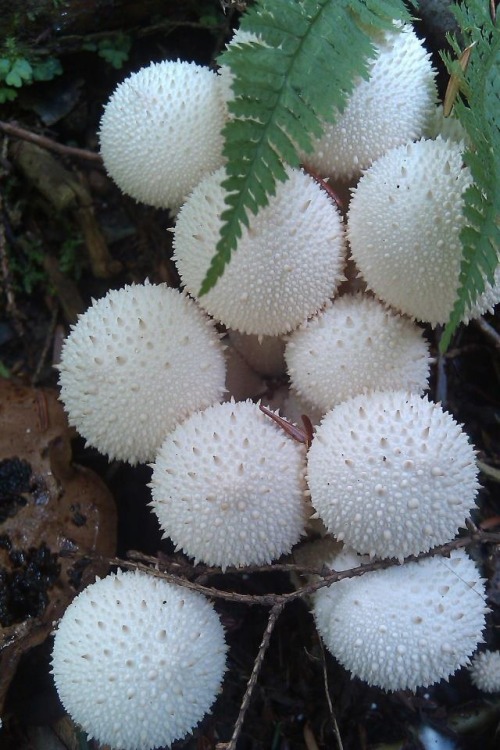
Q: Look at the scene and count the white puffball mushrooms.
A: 11